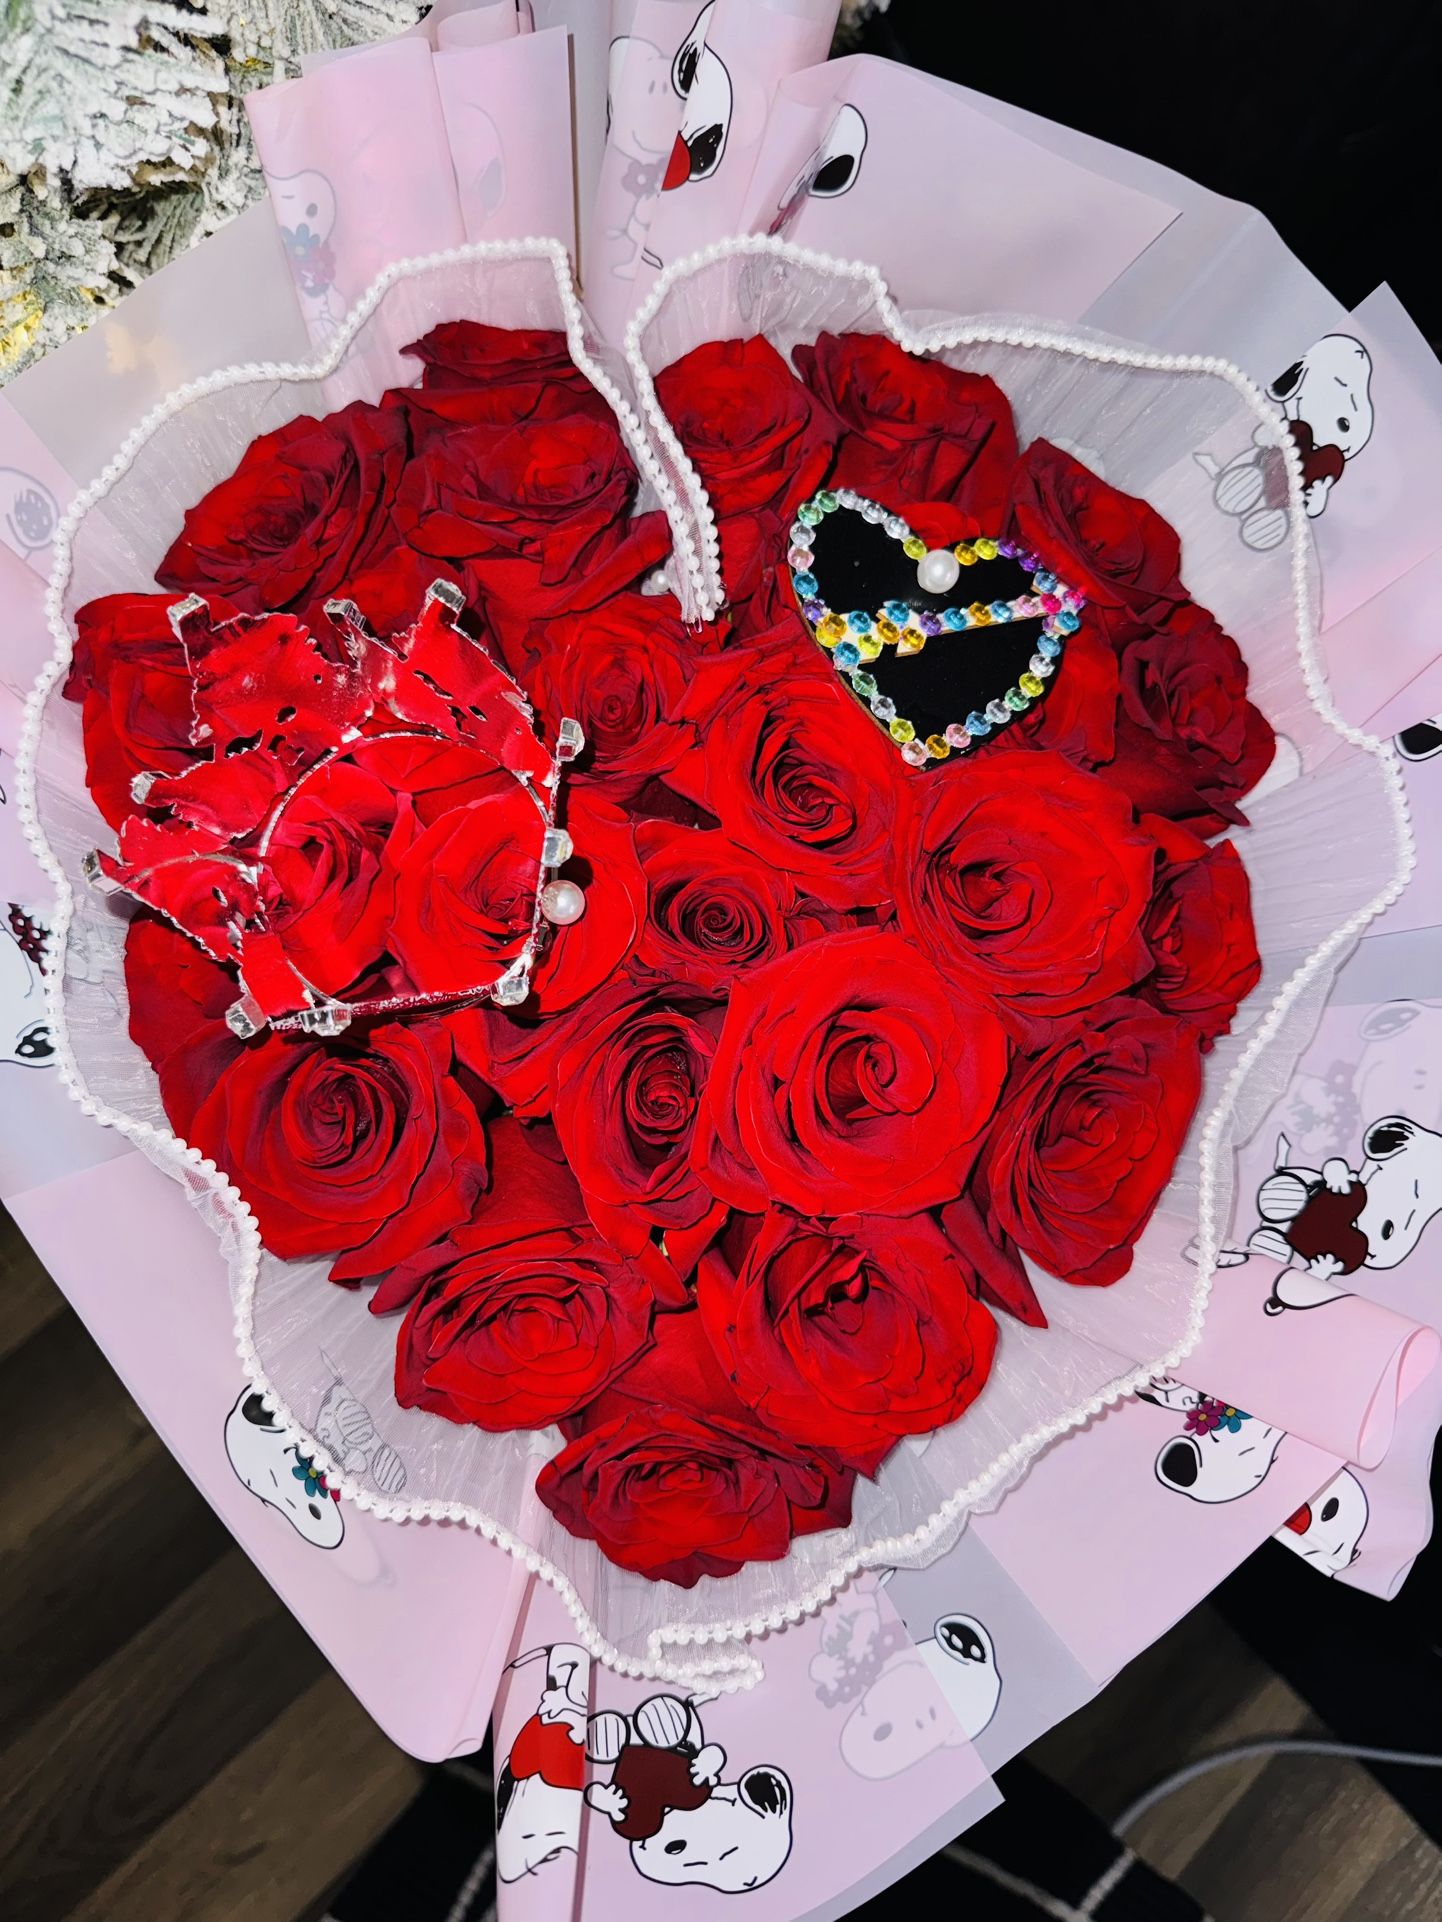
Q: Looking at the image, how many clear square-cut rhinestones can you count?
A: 10